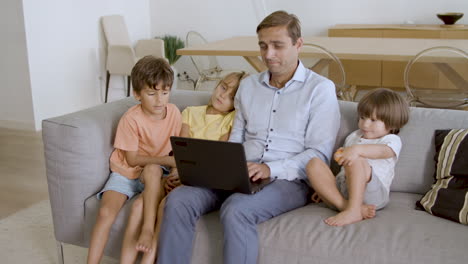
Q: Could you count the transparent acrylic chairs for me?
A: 3